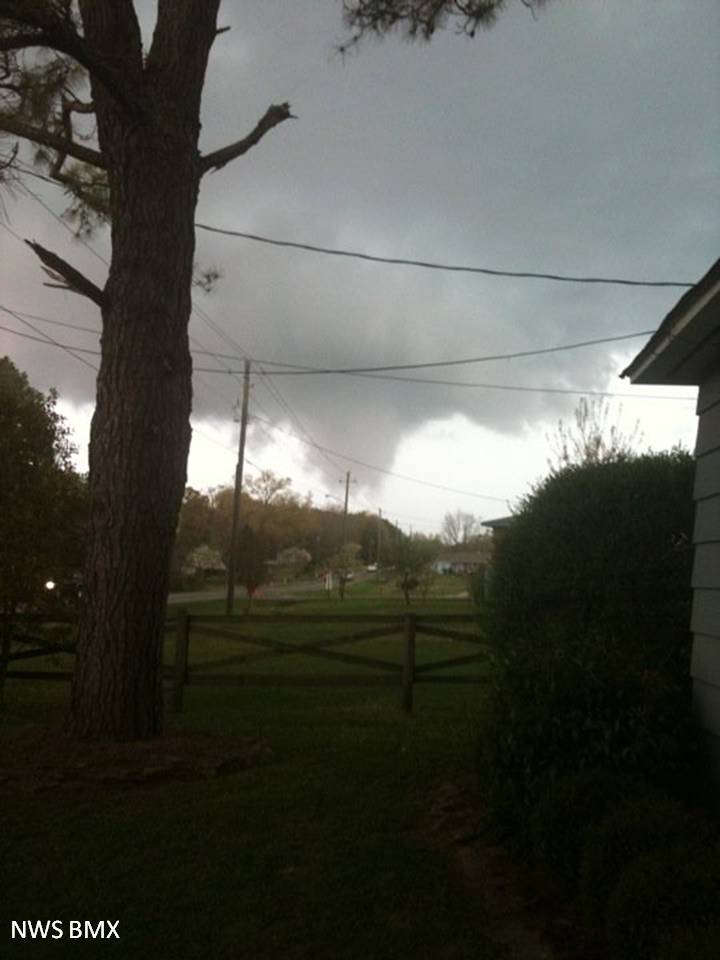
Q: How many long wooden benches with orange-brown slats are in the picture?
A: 0